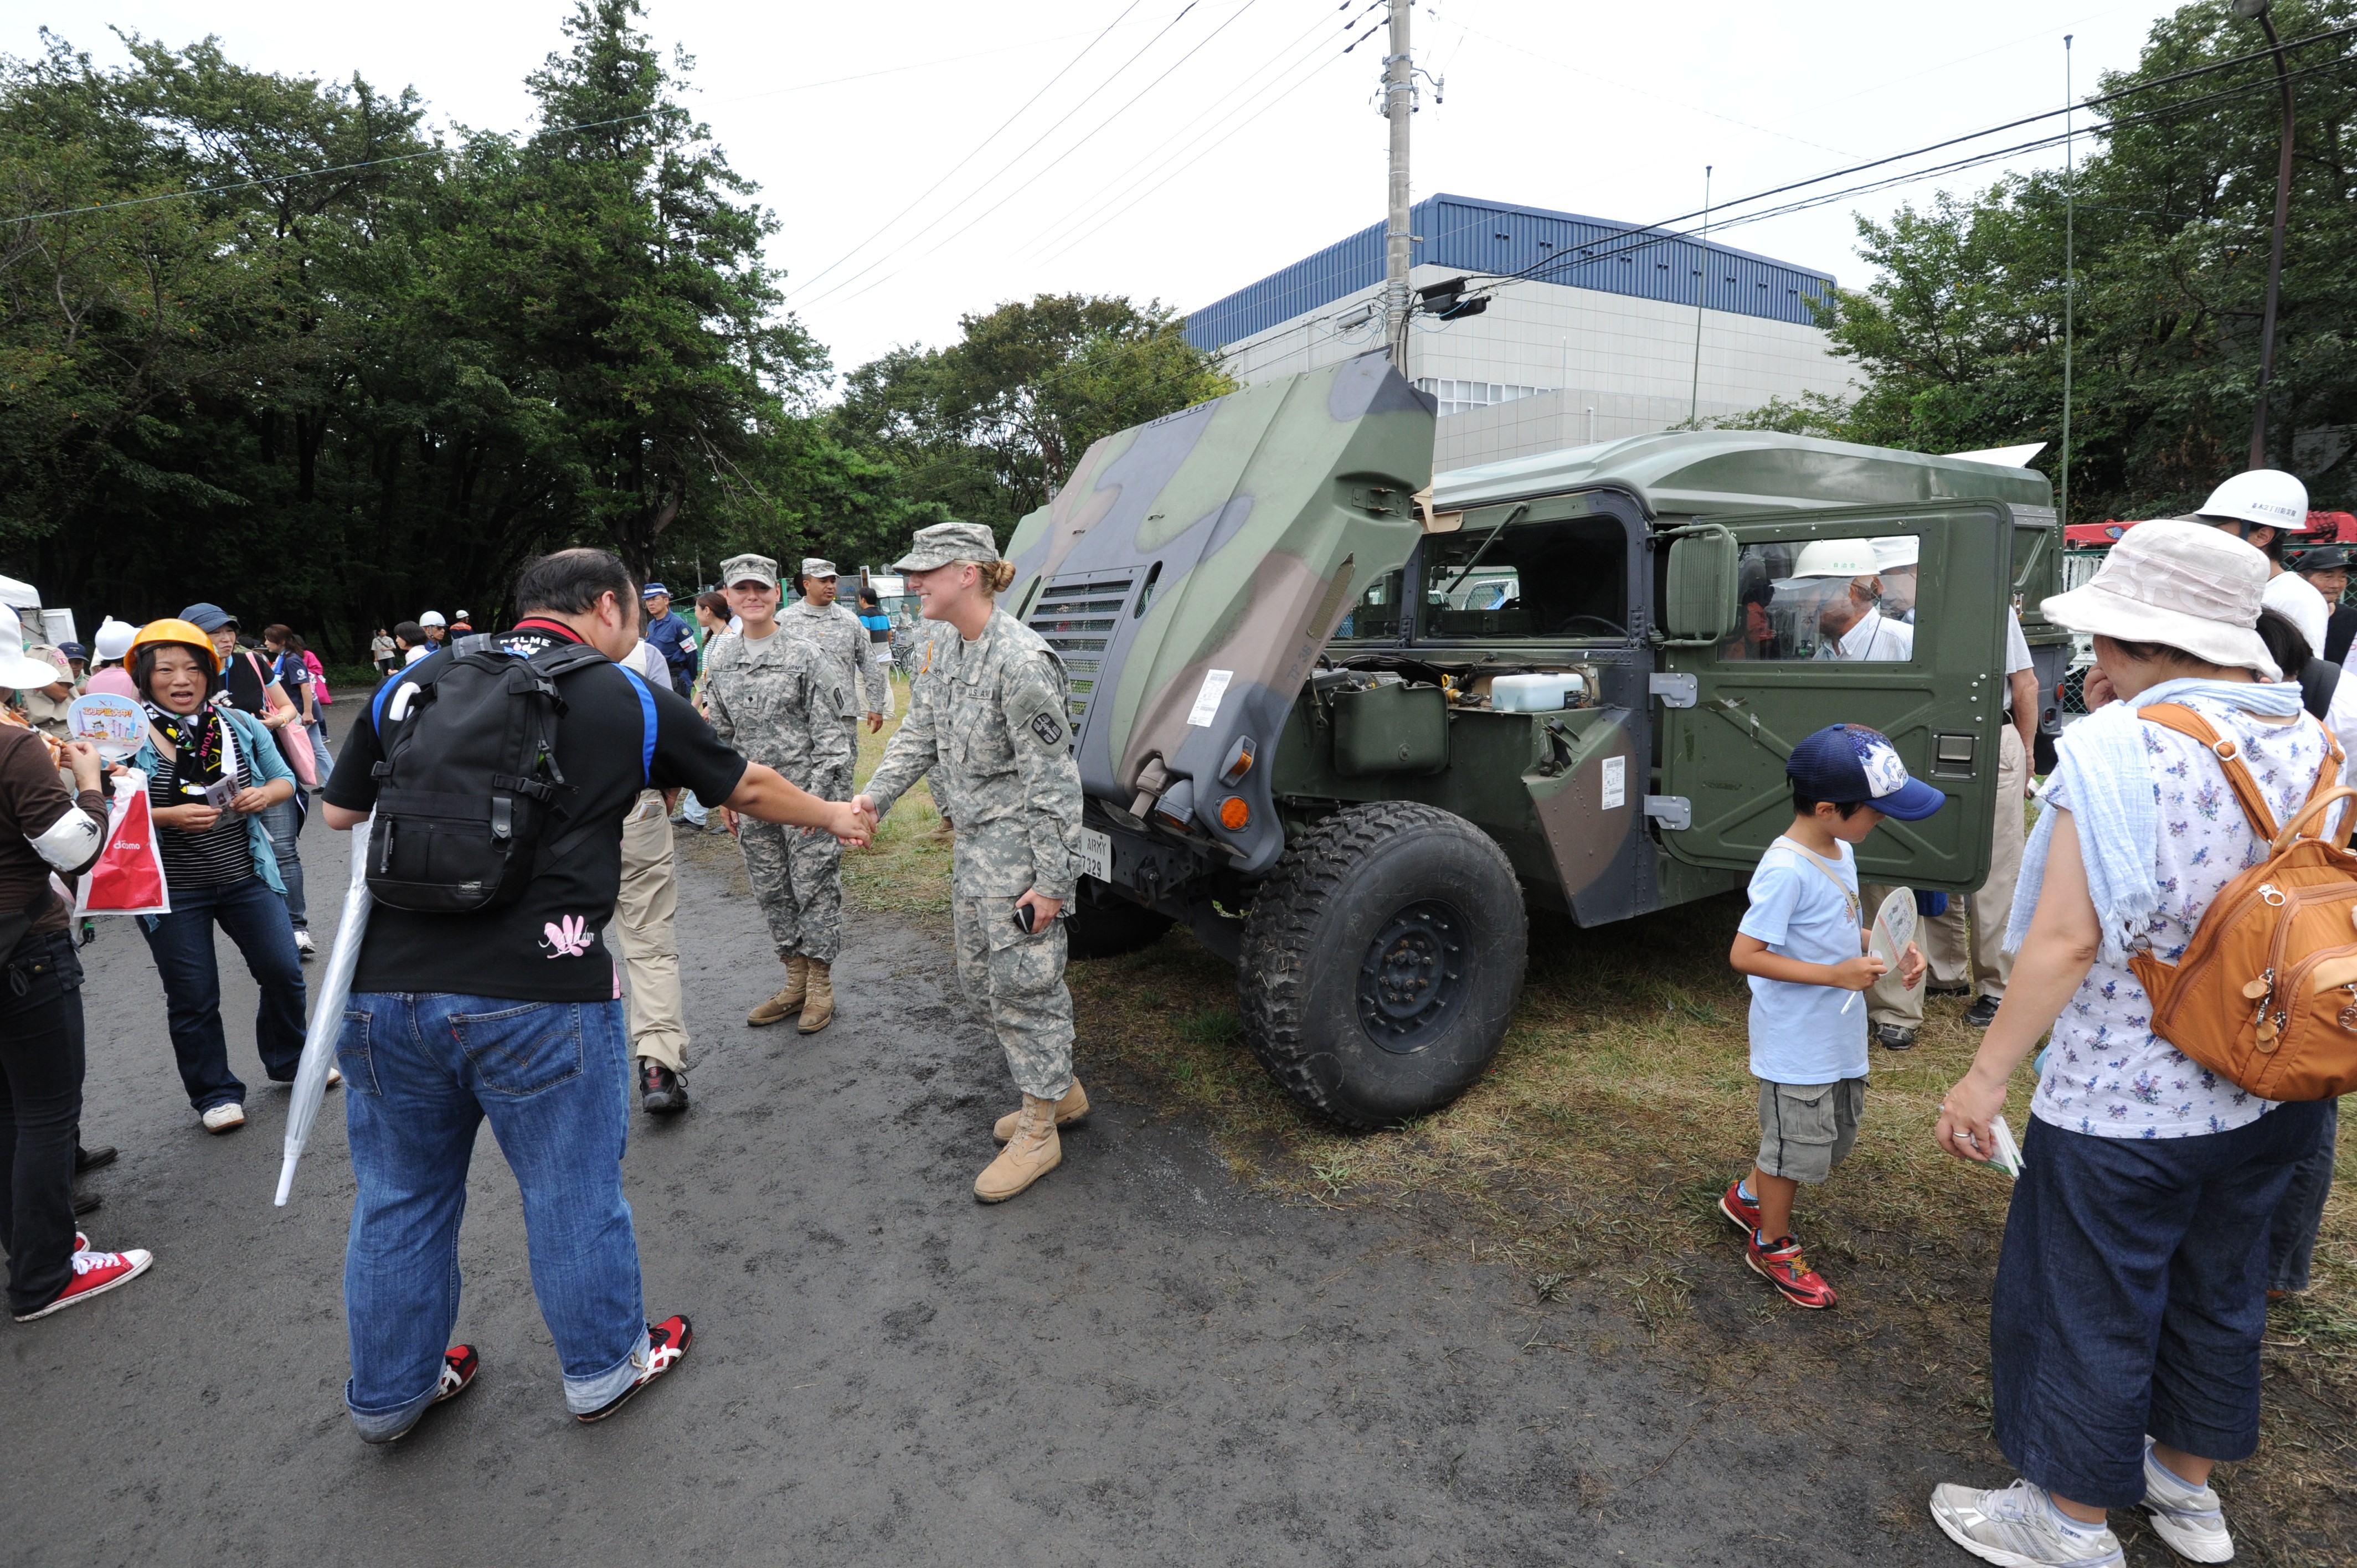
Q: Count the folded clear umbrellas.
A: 1